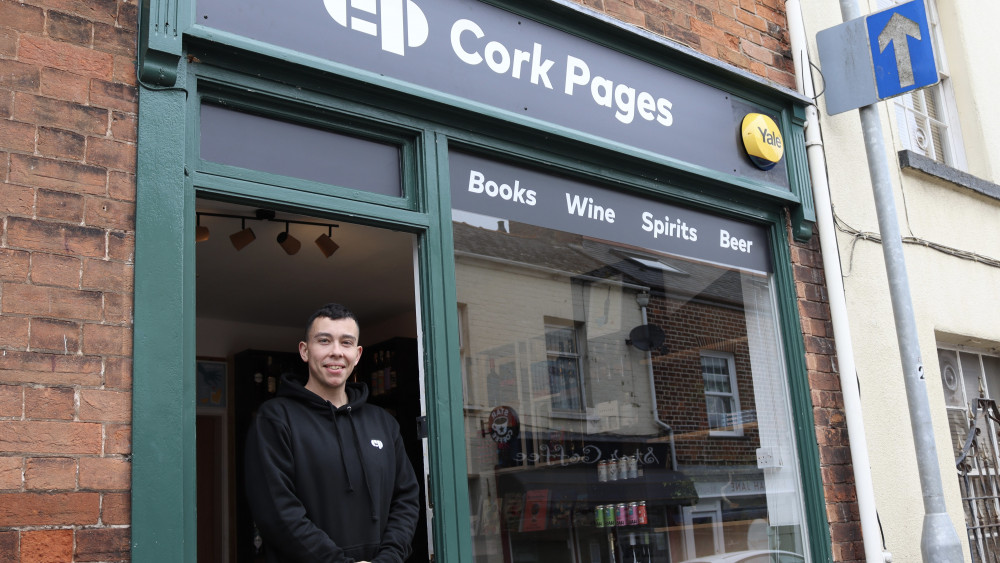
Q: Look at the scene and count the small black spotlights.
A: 4